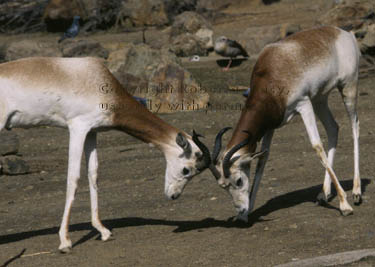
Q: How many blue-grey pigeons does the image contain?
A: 1